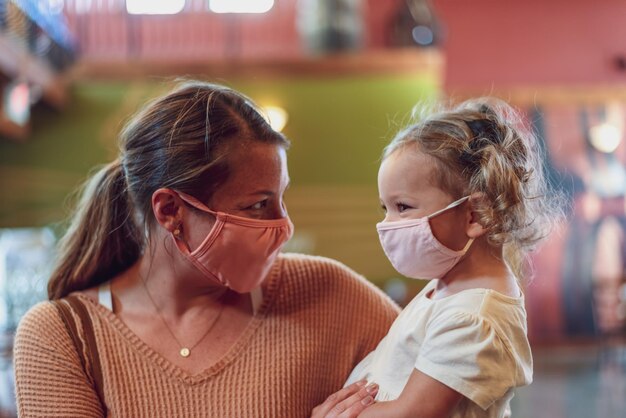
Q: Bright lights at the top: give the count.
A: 2